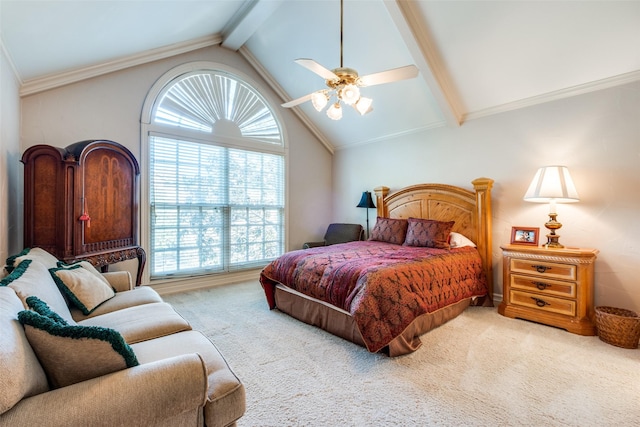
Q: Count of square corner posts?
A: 2